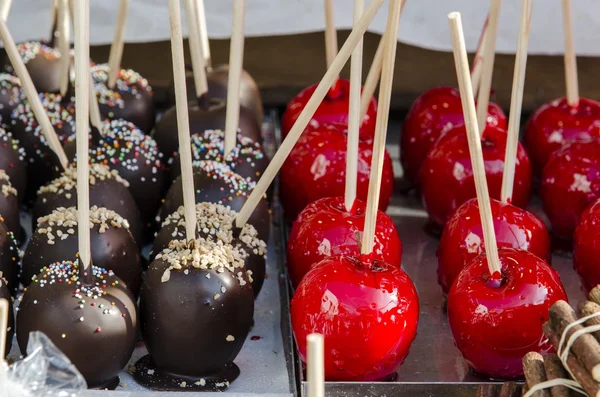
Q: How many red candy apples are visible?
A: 11